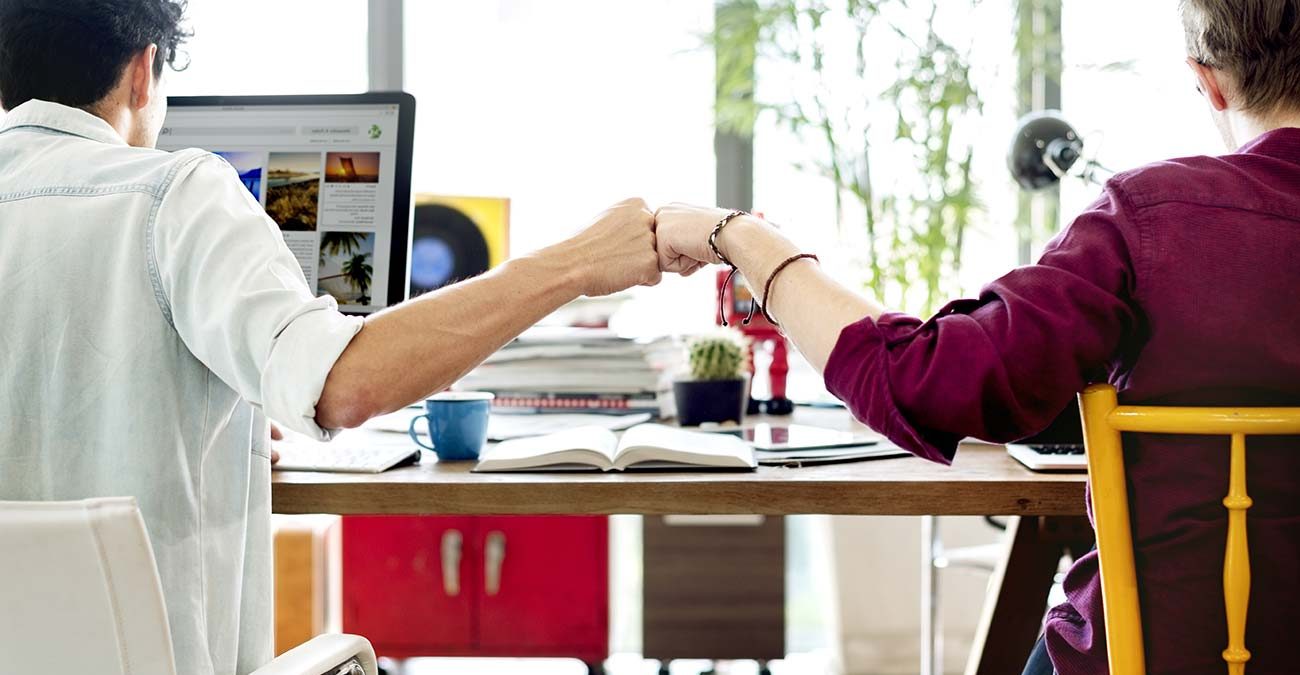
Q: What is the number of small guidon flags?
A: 0